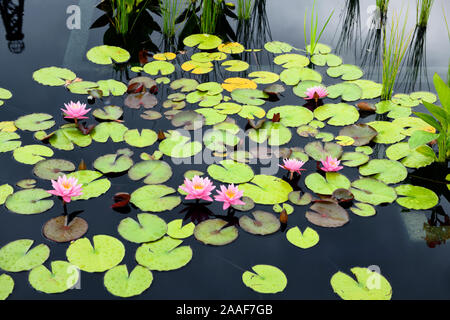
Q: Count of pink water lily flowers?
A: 7